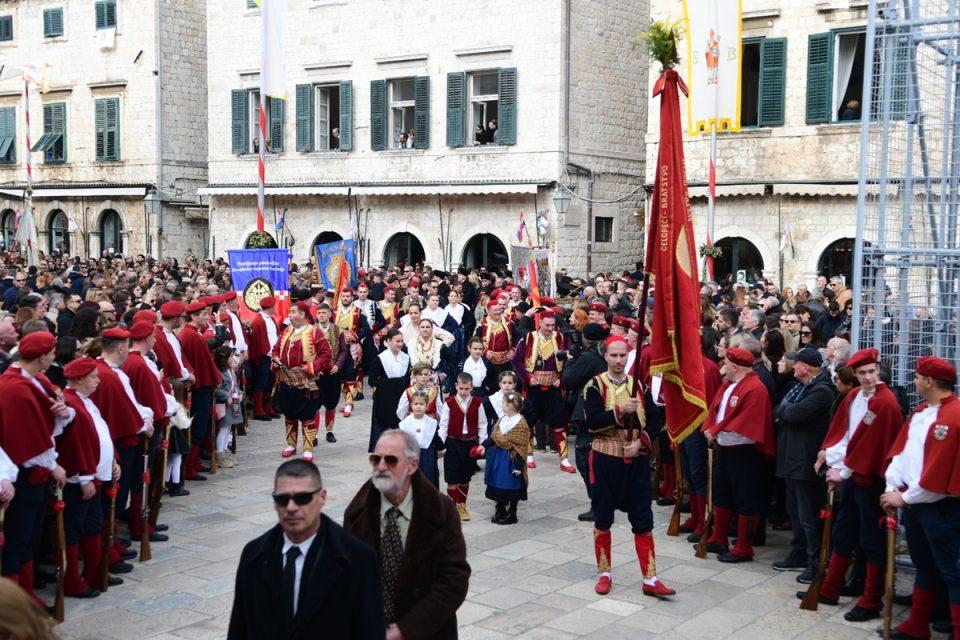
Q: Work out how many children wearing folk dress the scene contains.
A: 6